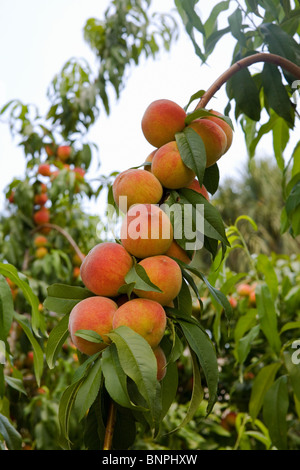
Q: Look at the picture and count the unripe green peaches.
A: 0